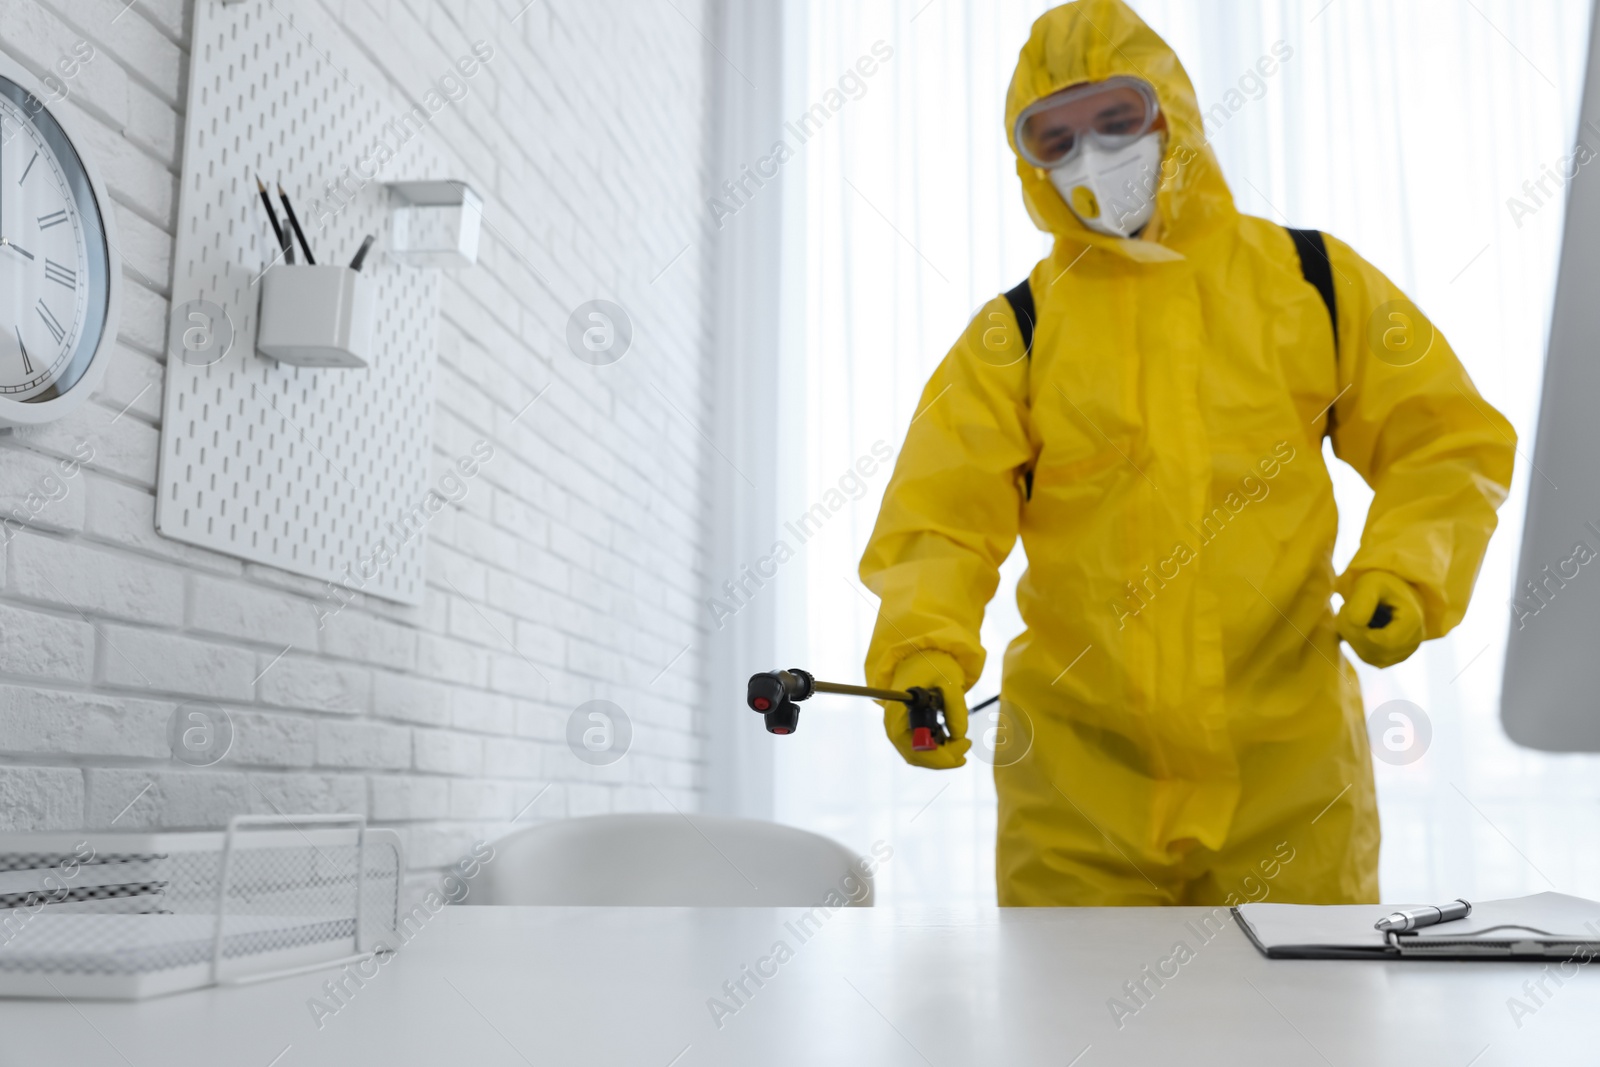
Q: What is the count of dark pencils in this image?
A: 2